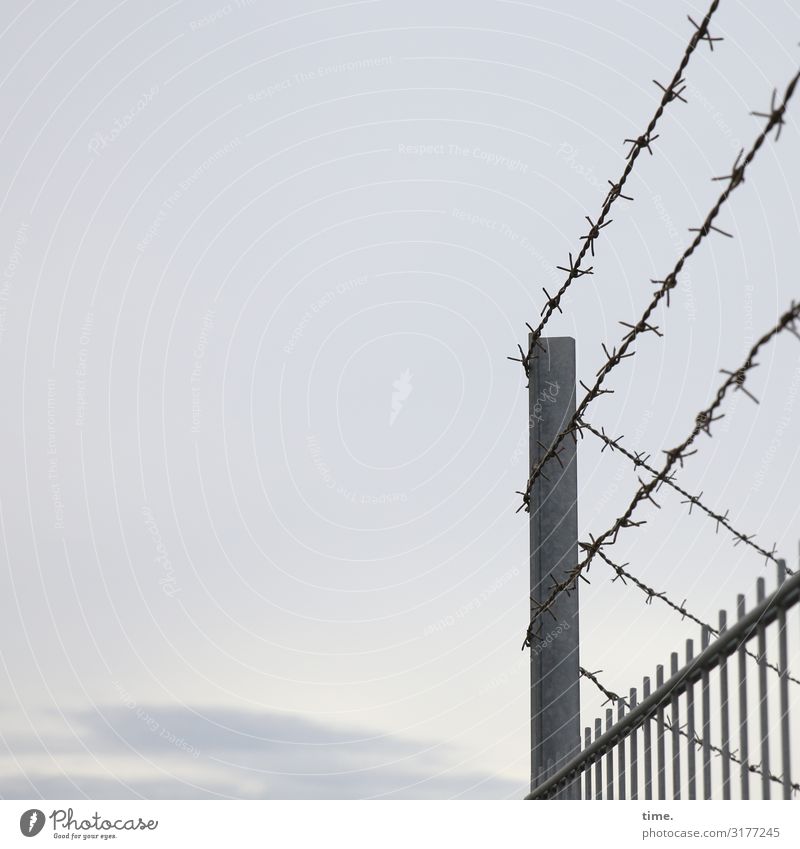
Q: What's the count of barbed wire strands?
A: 6